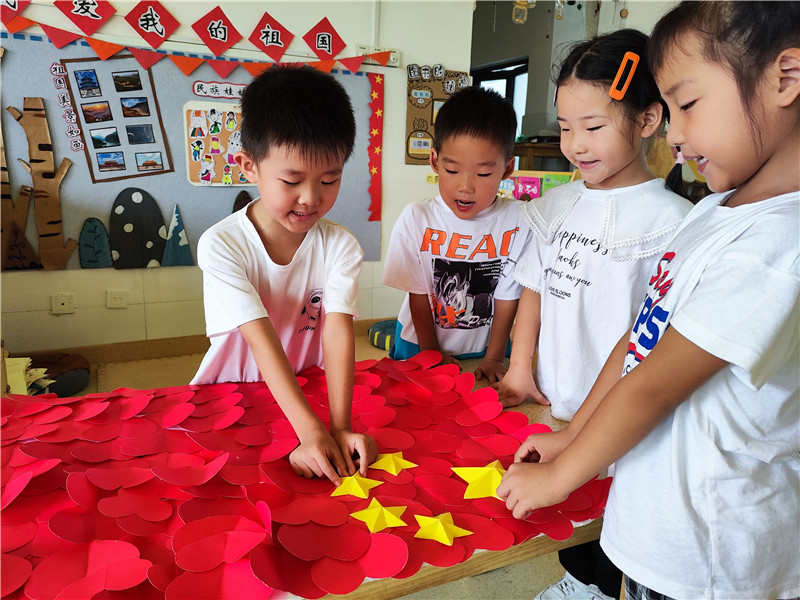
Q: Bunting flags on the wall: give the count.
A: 11